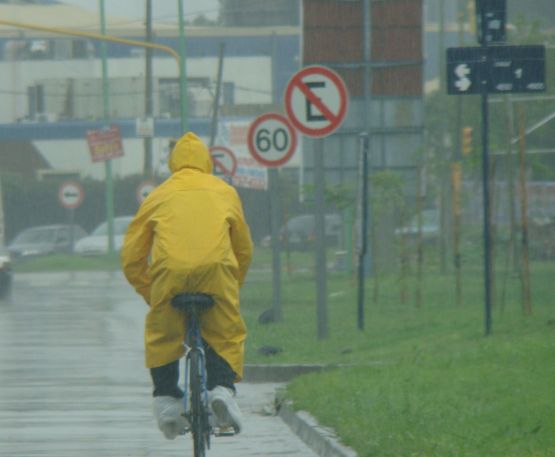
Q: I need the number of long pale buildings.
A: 1